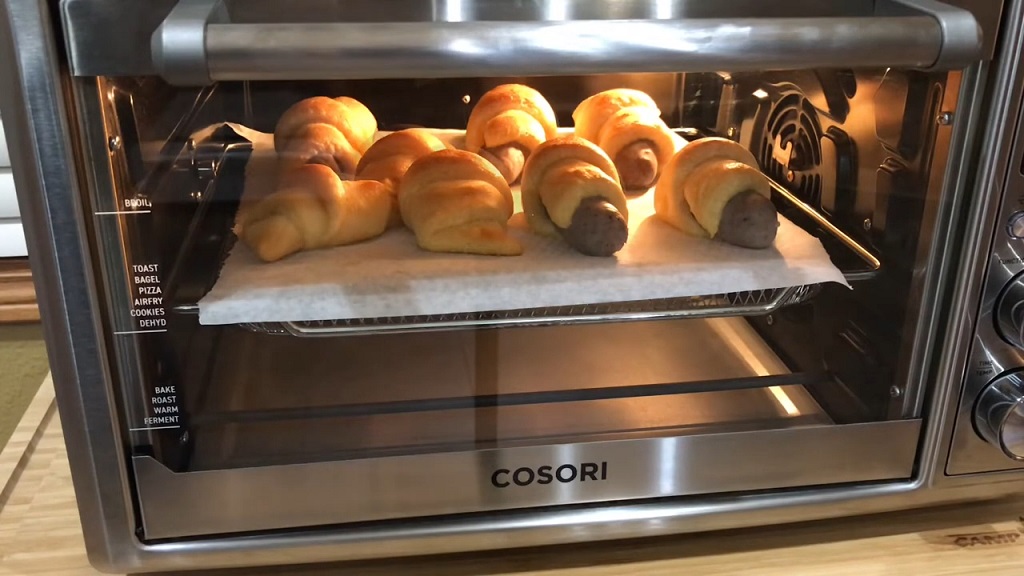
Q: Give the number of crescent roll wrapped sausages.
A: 5